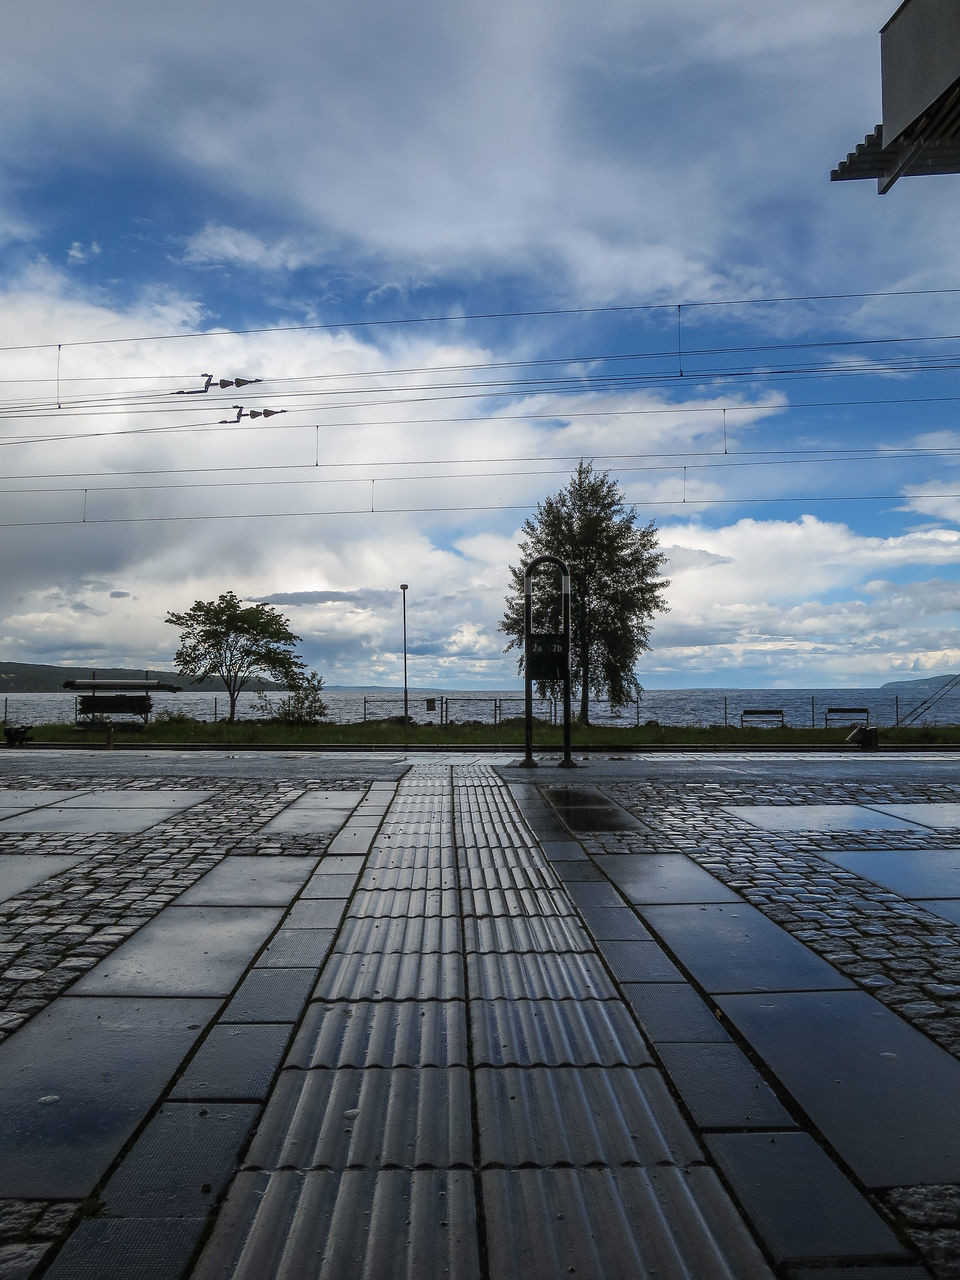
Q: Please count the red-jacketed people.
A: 0